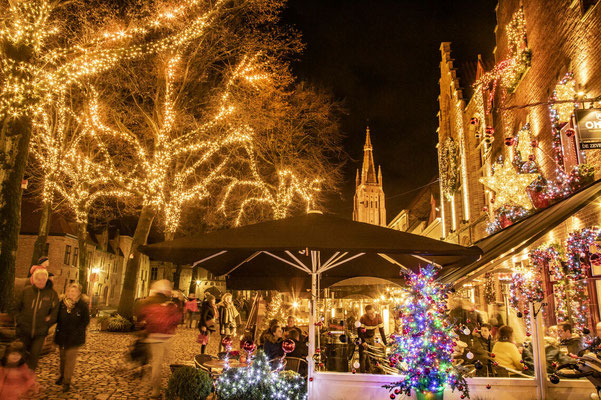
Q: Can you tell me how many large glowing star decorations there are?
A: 1